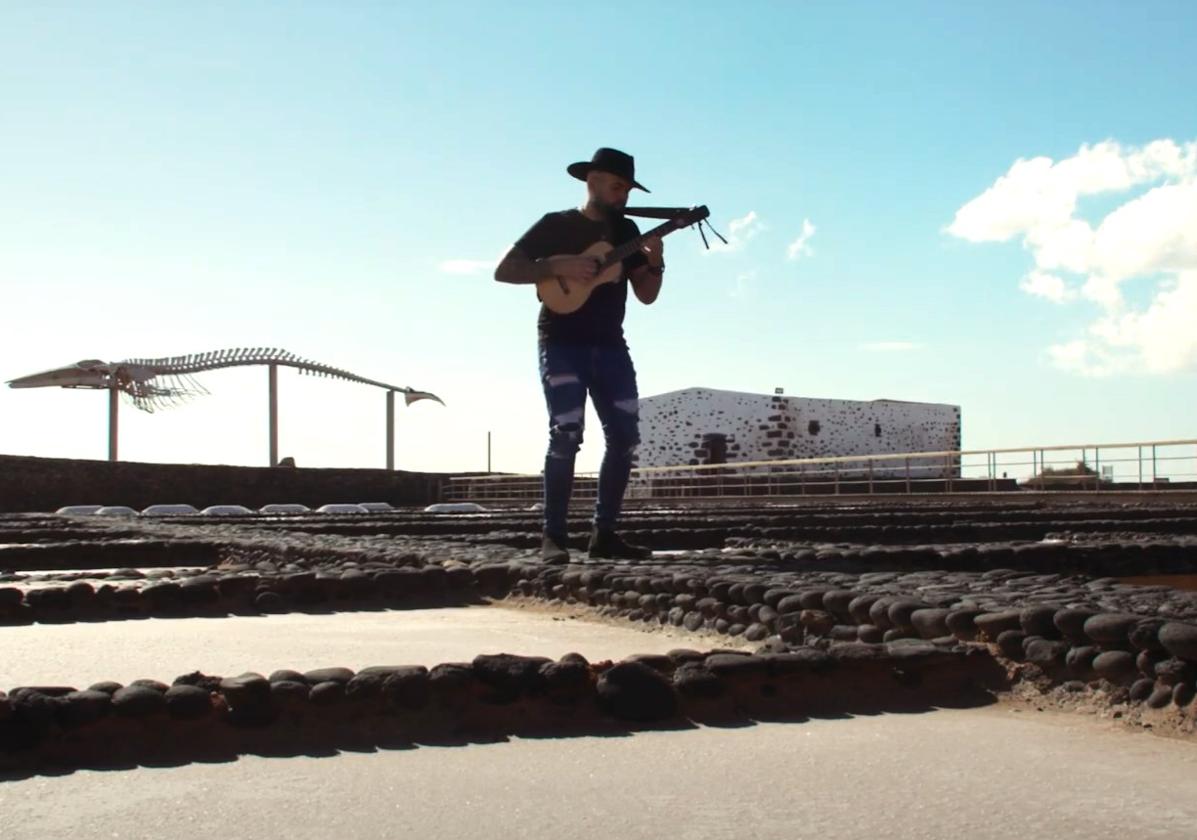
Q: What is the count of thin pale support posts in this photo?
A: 3